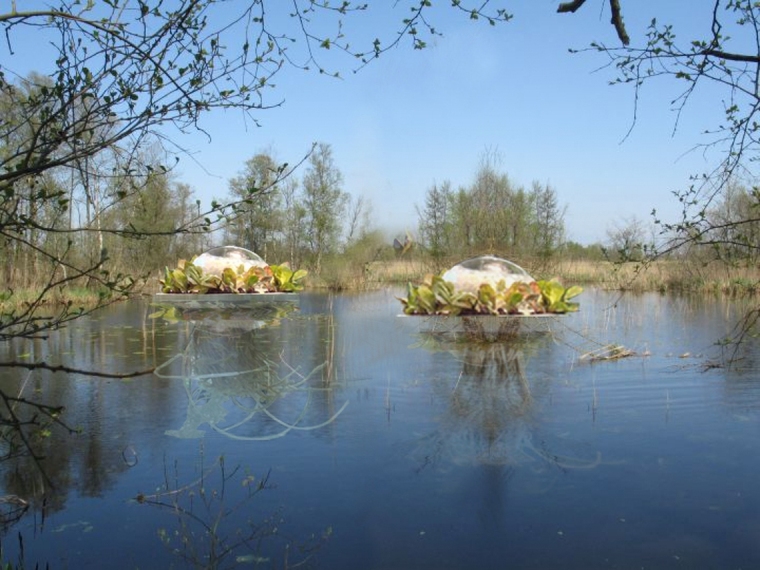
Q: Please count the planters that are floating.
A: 2